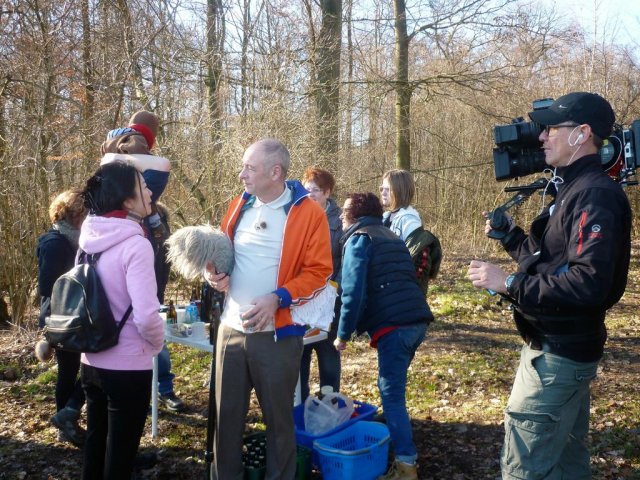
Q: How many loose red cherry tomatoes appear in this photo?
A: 0